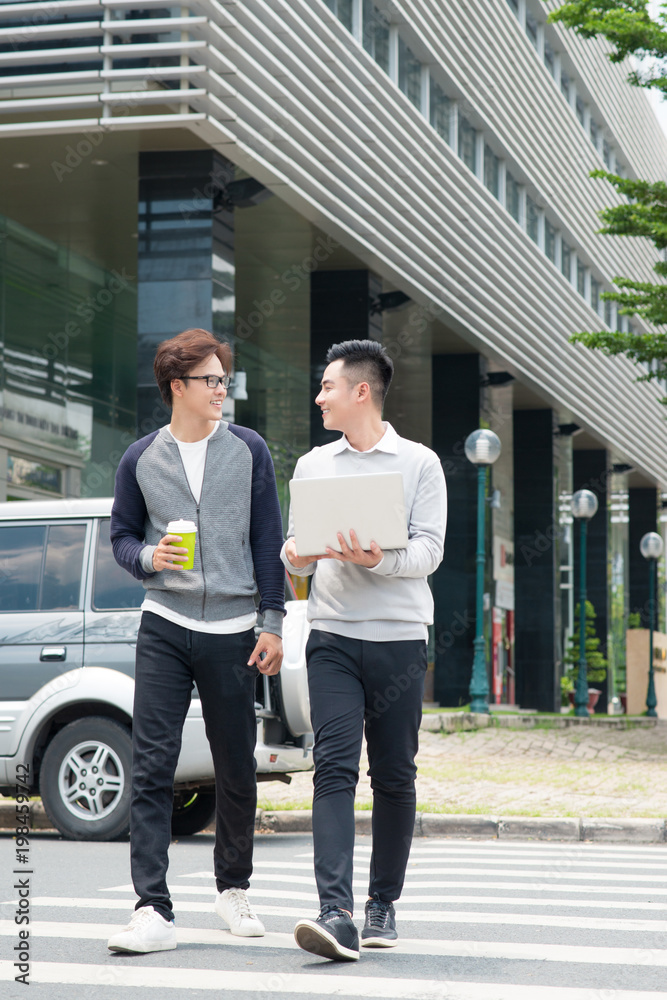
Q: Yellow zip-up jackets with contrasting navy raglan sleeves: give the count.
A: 0